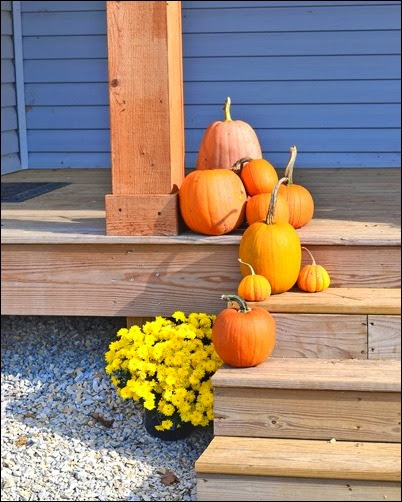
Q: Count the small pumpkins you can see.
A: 2